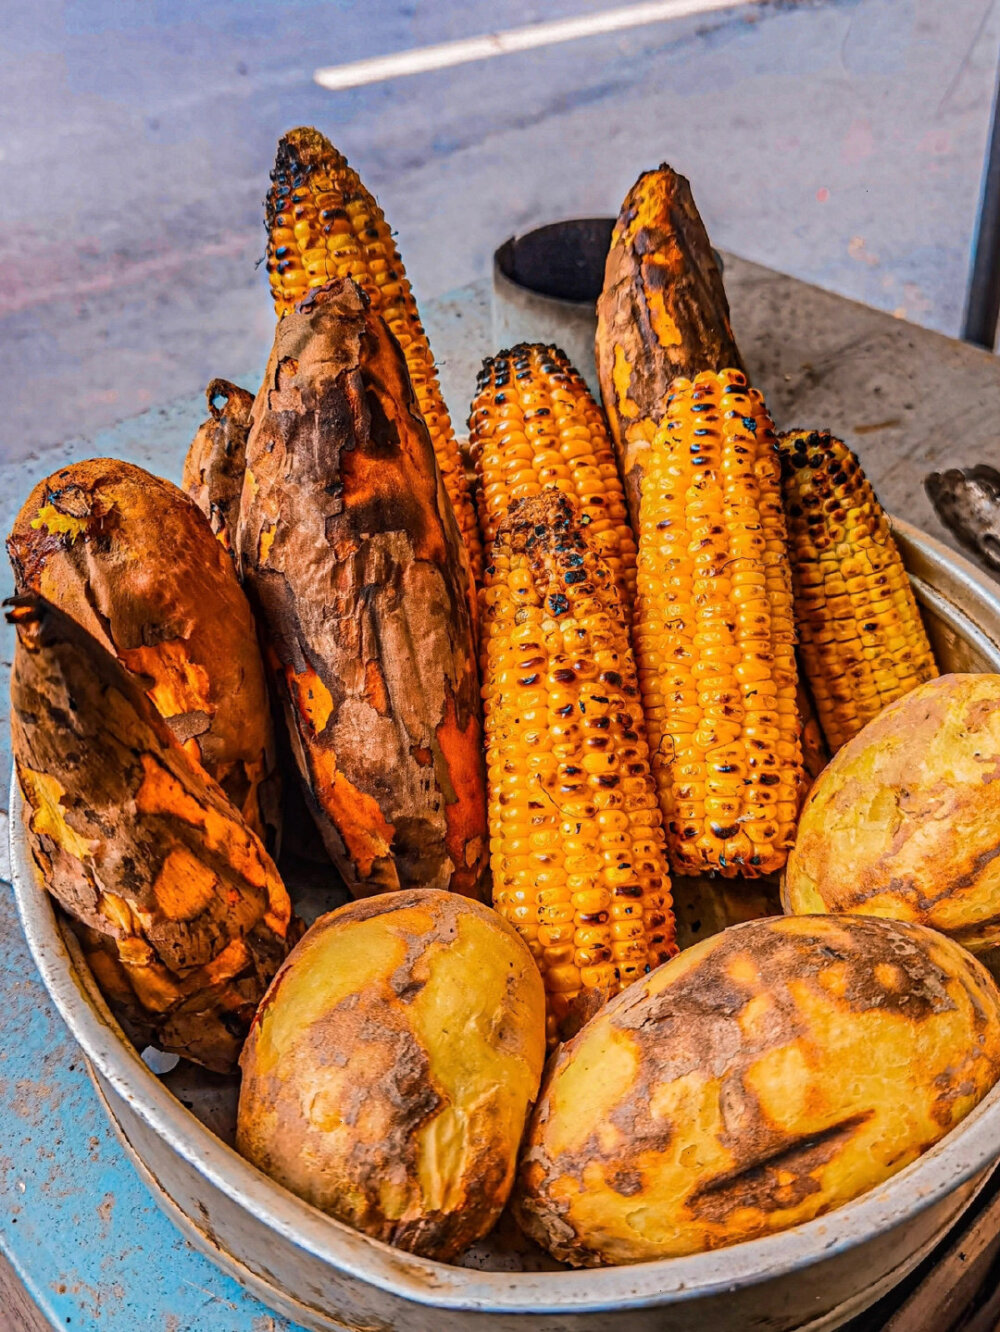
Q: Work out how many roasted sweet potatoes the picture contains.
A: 5